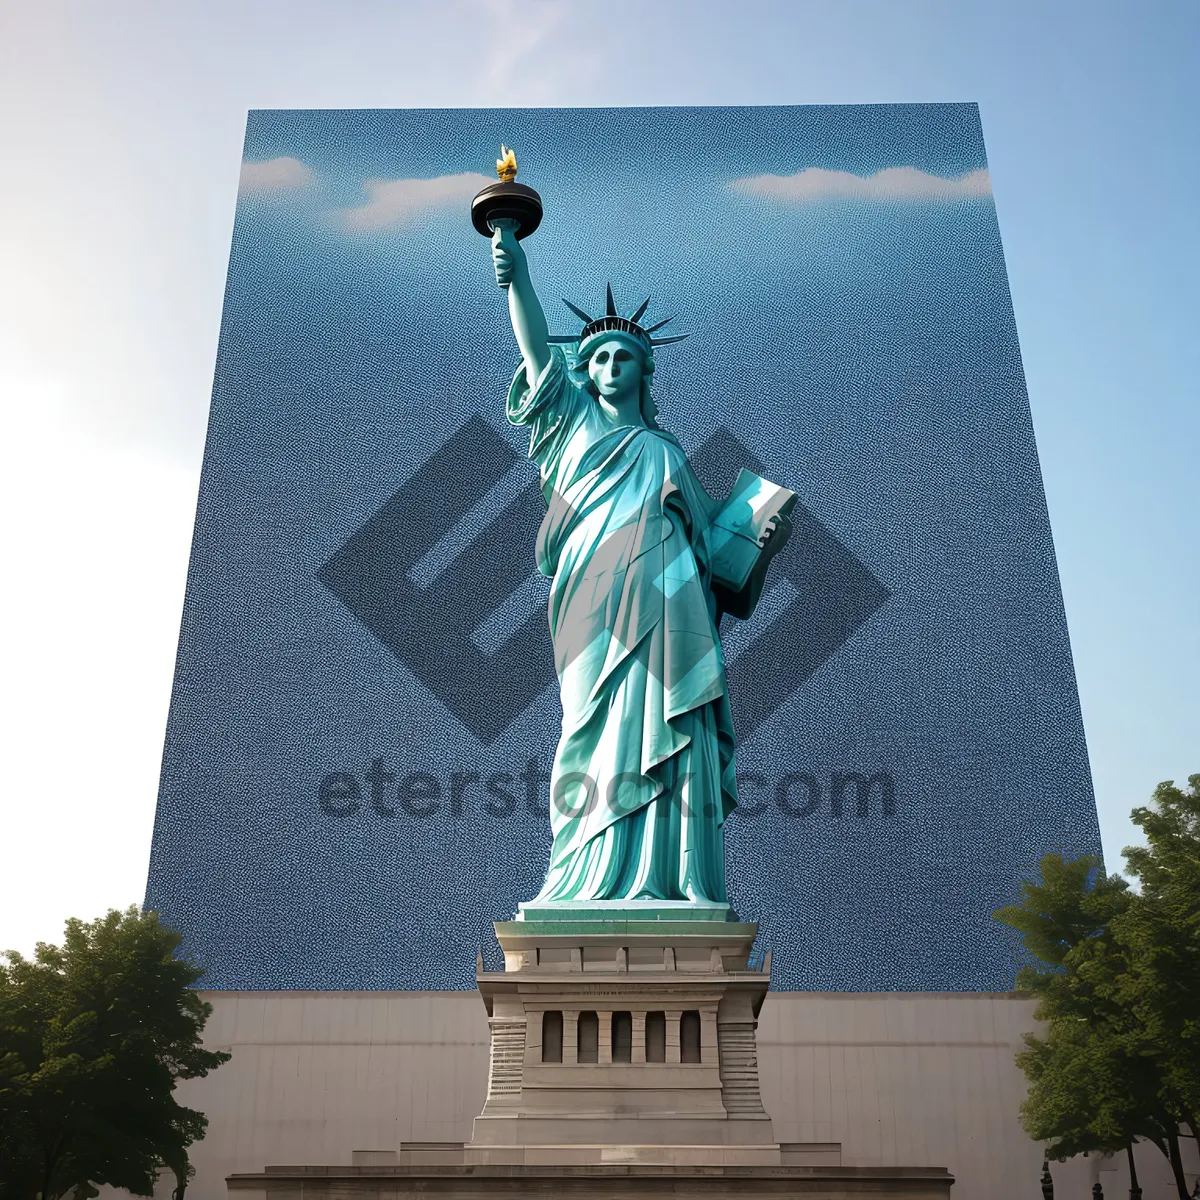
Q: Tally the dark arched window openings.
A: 5